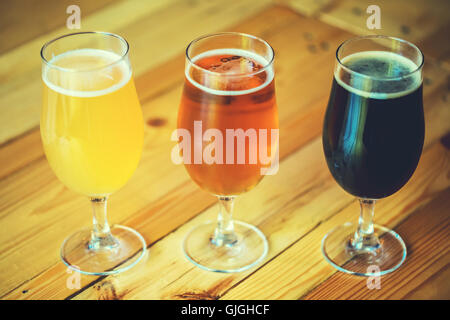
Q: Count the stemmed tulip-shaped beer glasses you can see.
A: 3